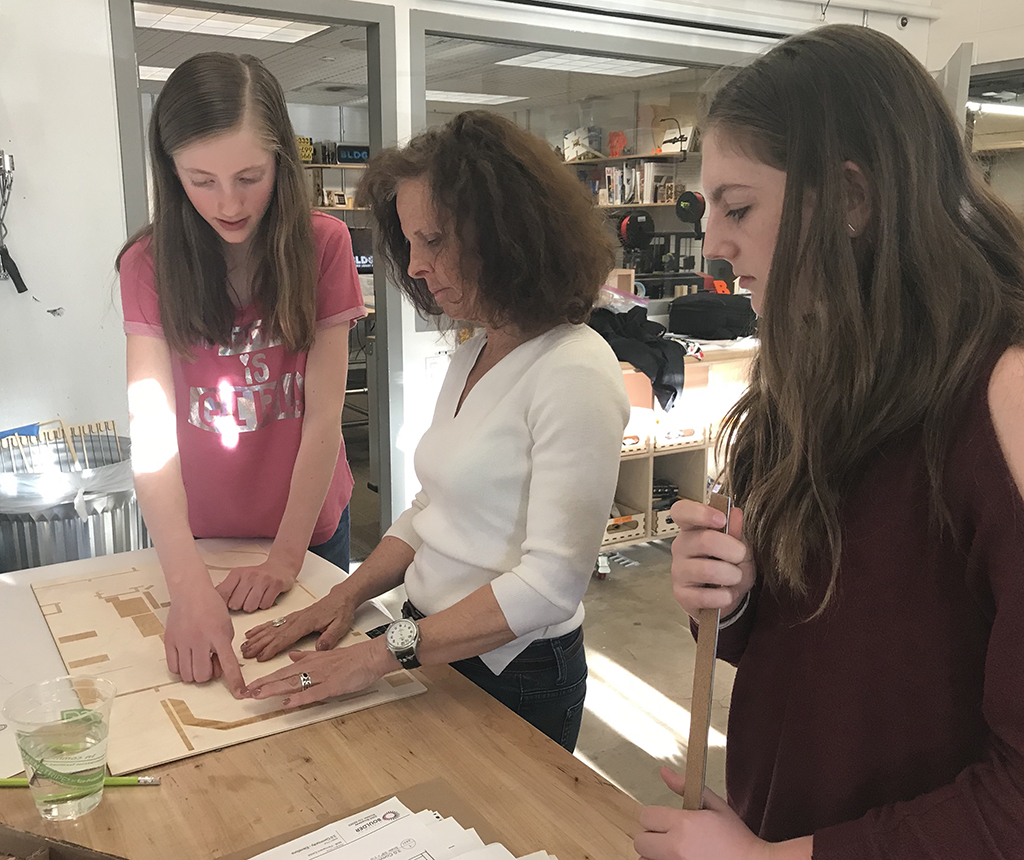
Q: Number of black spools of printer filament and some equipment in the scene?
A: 2